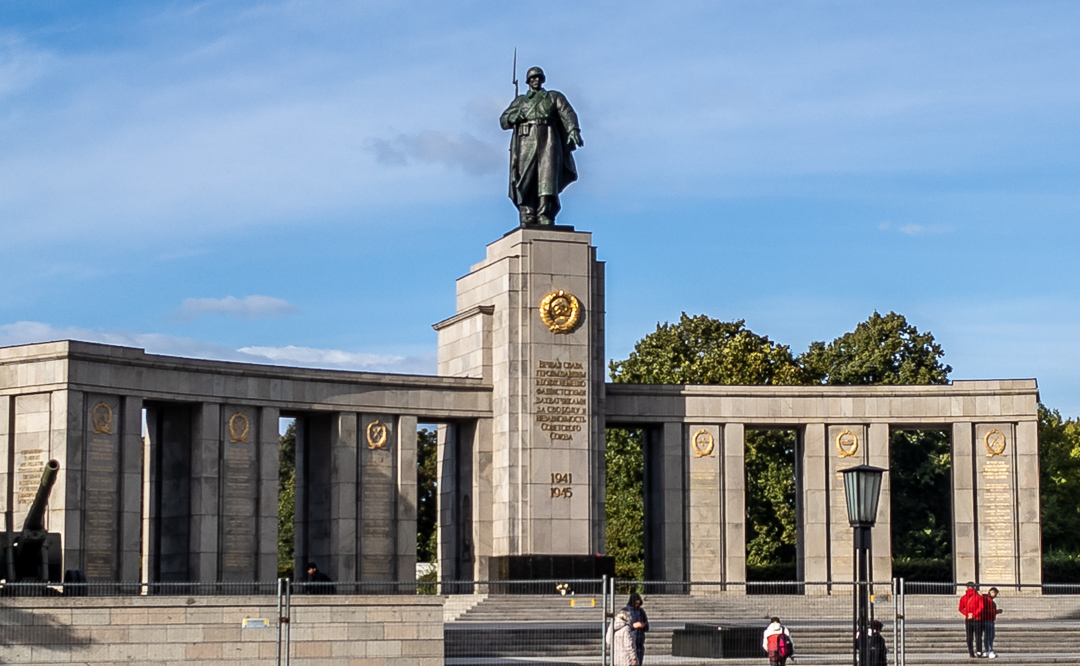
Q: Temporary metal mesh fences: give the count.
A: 4